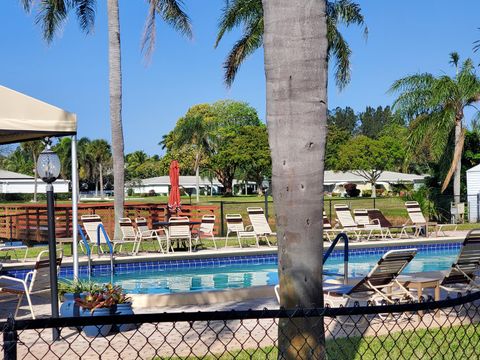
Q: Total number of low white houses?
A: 3